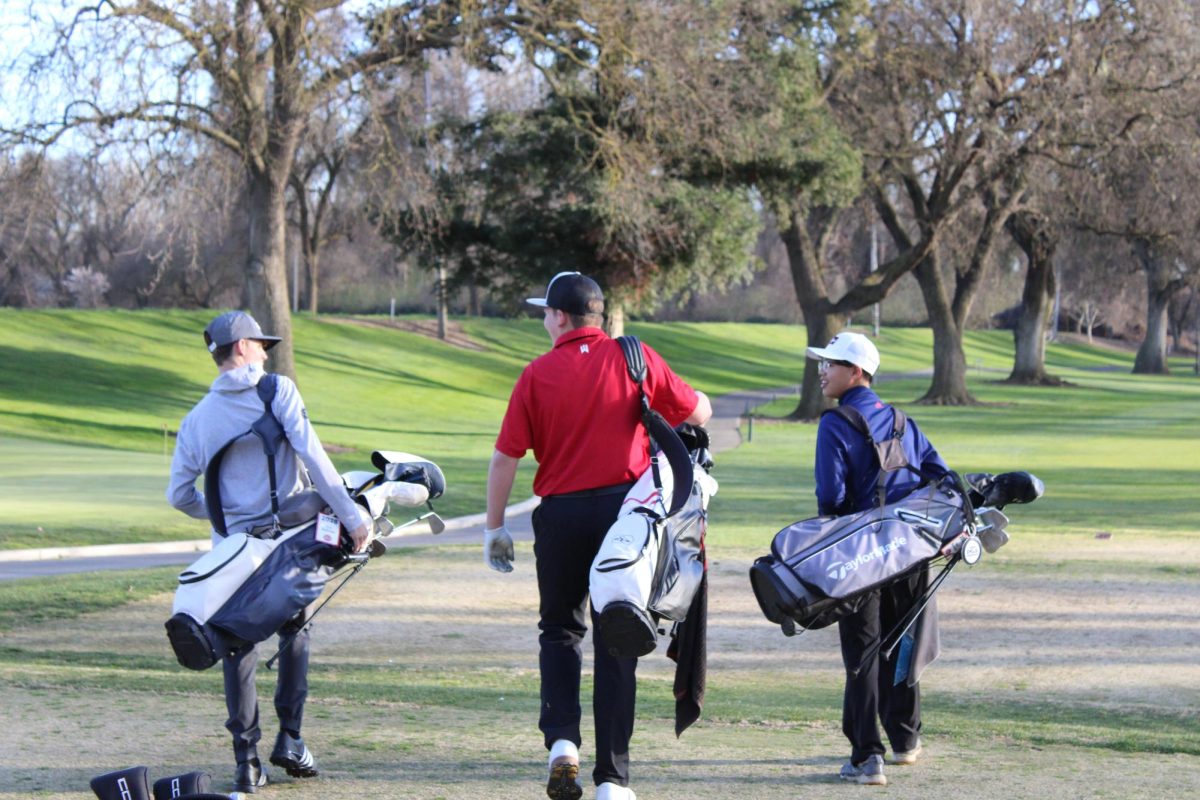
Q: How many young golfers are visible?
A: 3